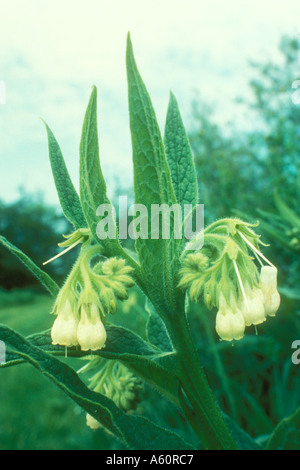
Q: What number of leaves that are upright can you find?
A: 4